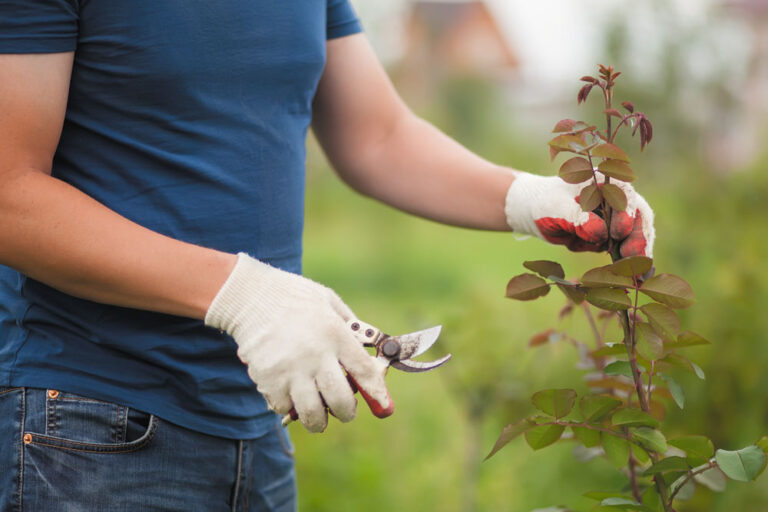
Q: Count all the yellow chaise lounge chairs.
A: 0